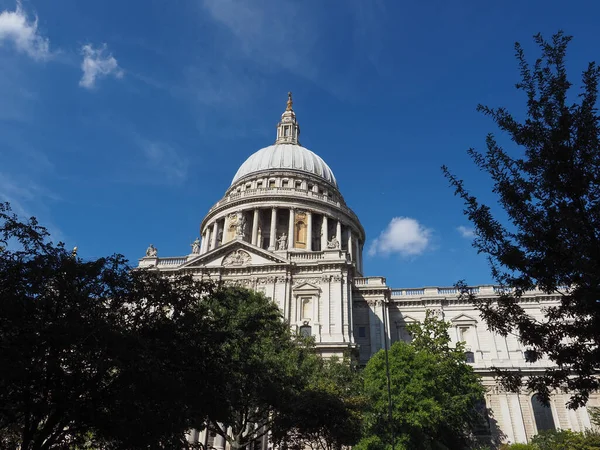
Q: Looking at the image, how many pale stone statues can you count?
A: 5